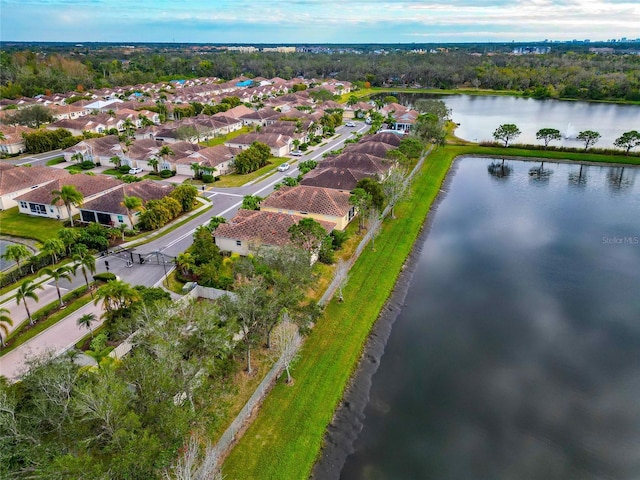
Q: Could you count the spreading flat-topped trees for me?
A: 4